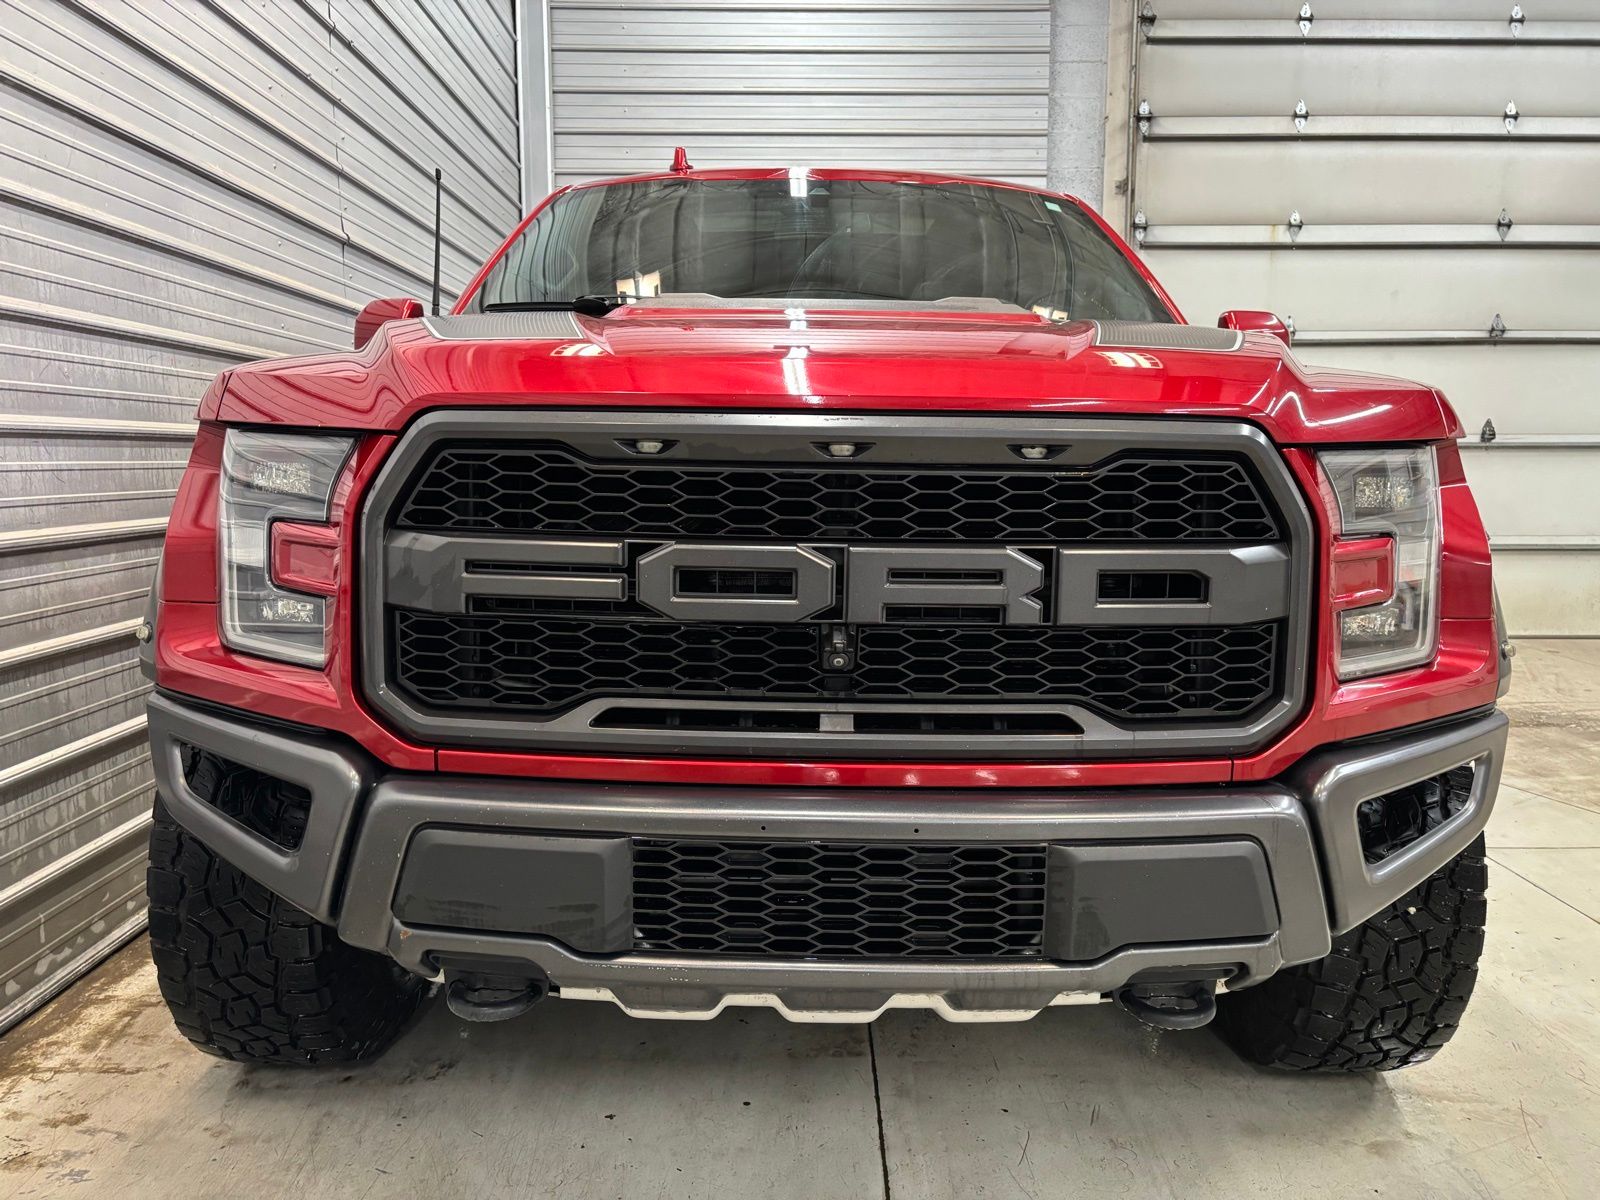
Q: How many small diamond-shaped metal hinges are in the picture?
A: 12